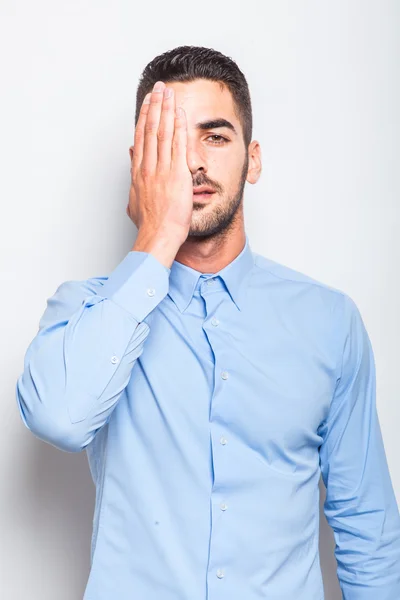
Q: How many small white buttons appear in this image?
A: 8